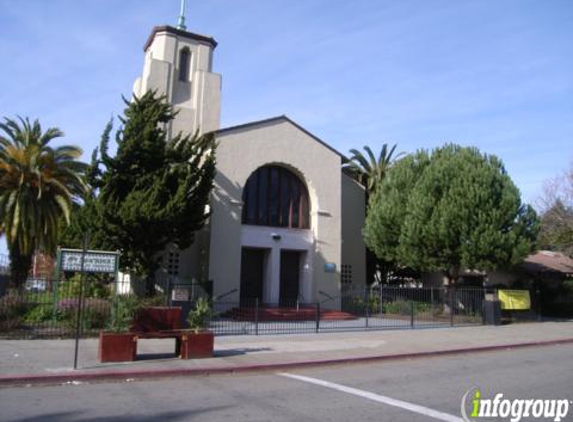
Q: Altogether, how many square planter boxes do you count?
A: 2